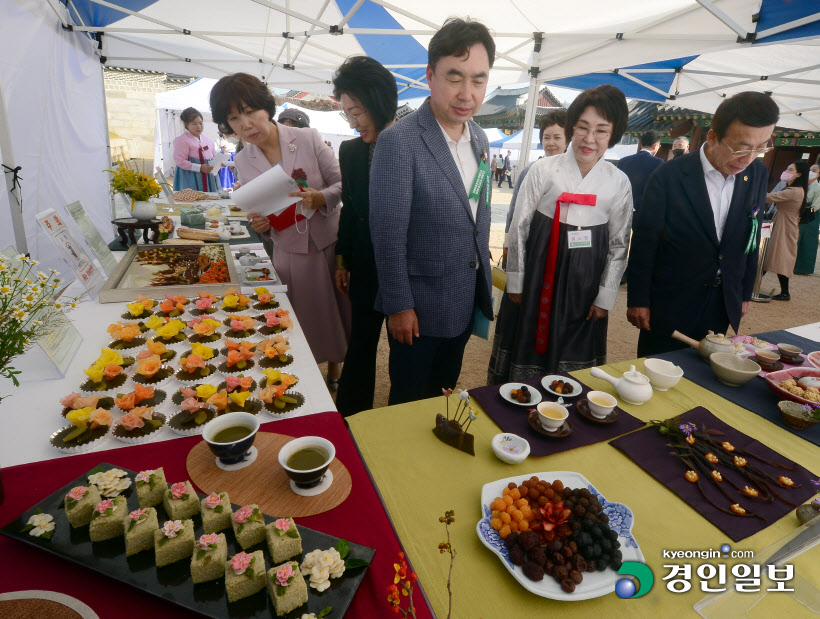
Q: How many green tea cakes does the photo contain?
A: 12